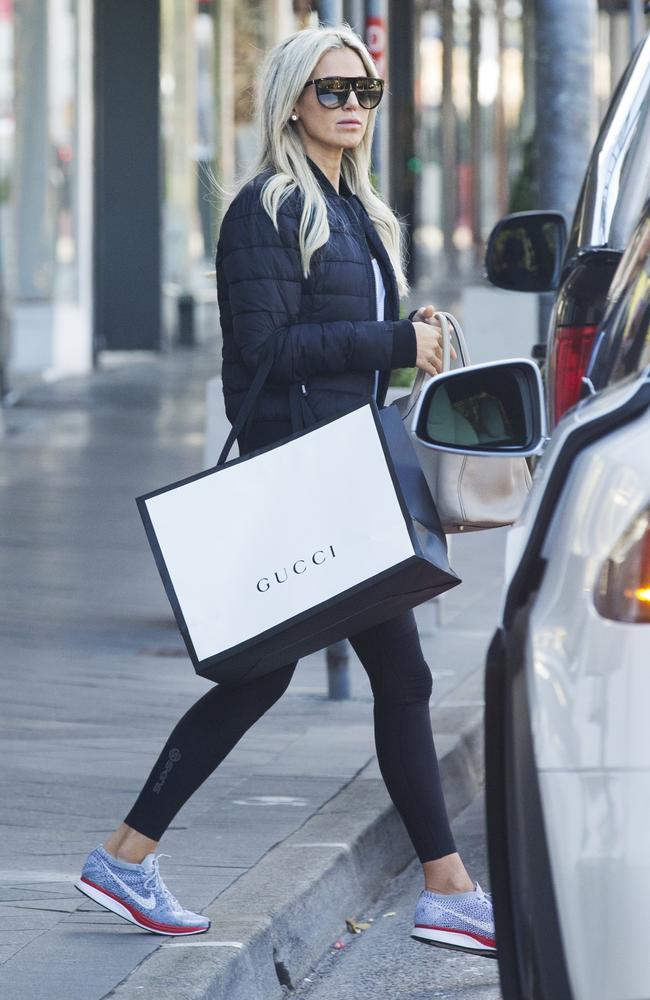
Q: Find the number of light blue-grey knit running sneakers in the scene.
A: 2